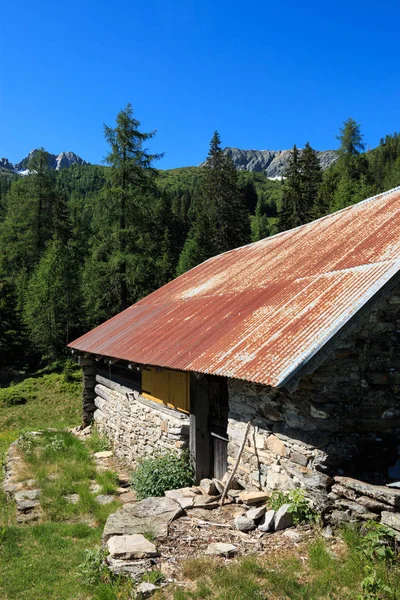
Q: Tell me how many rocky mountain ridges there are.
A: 2